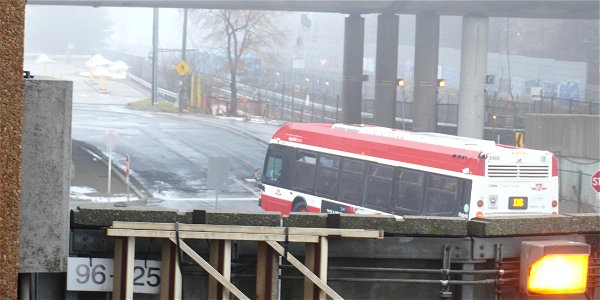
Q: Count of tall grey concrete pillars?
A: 4